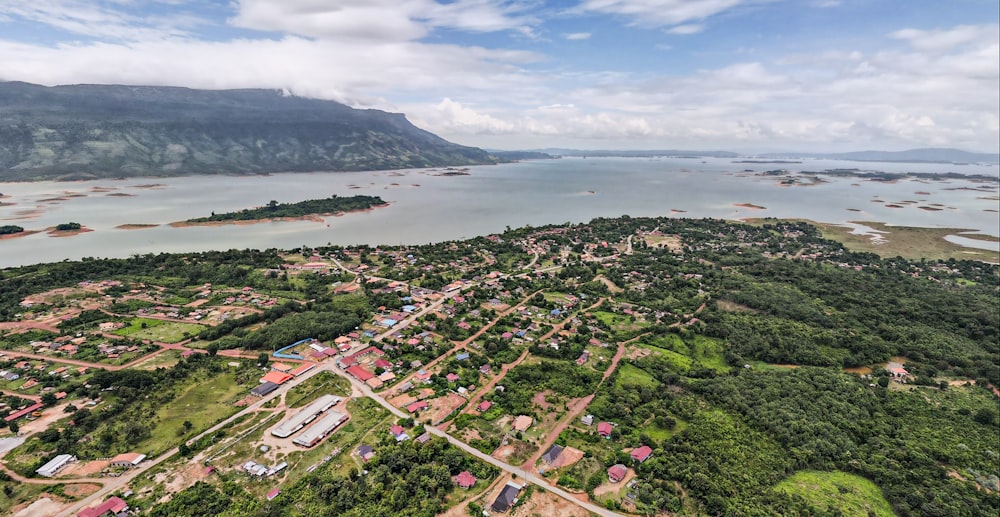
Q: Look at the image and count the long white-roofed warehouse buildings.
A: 2